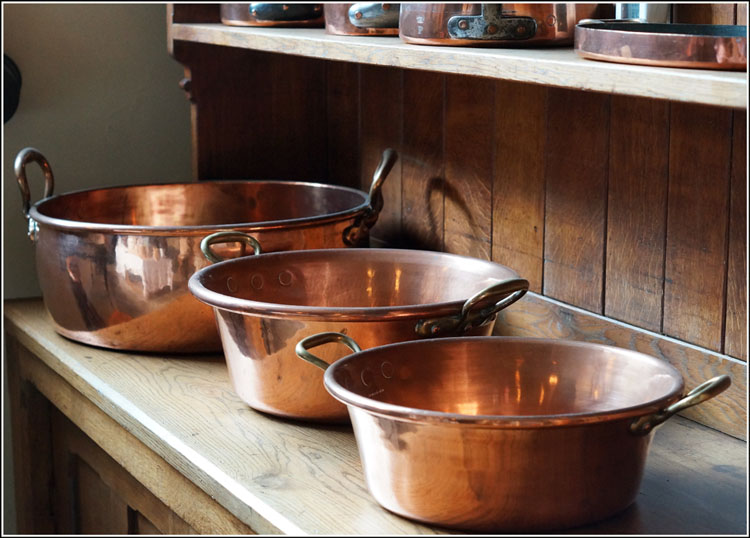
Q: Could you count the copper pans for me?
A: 7